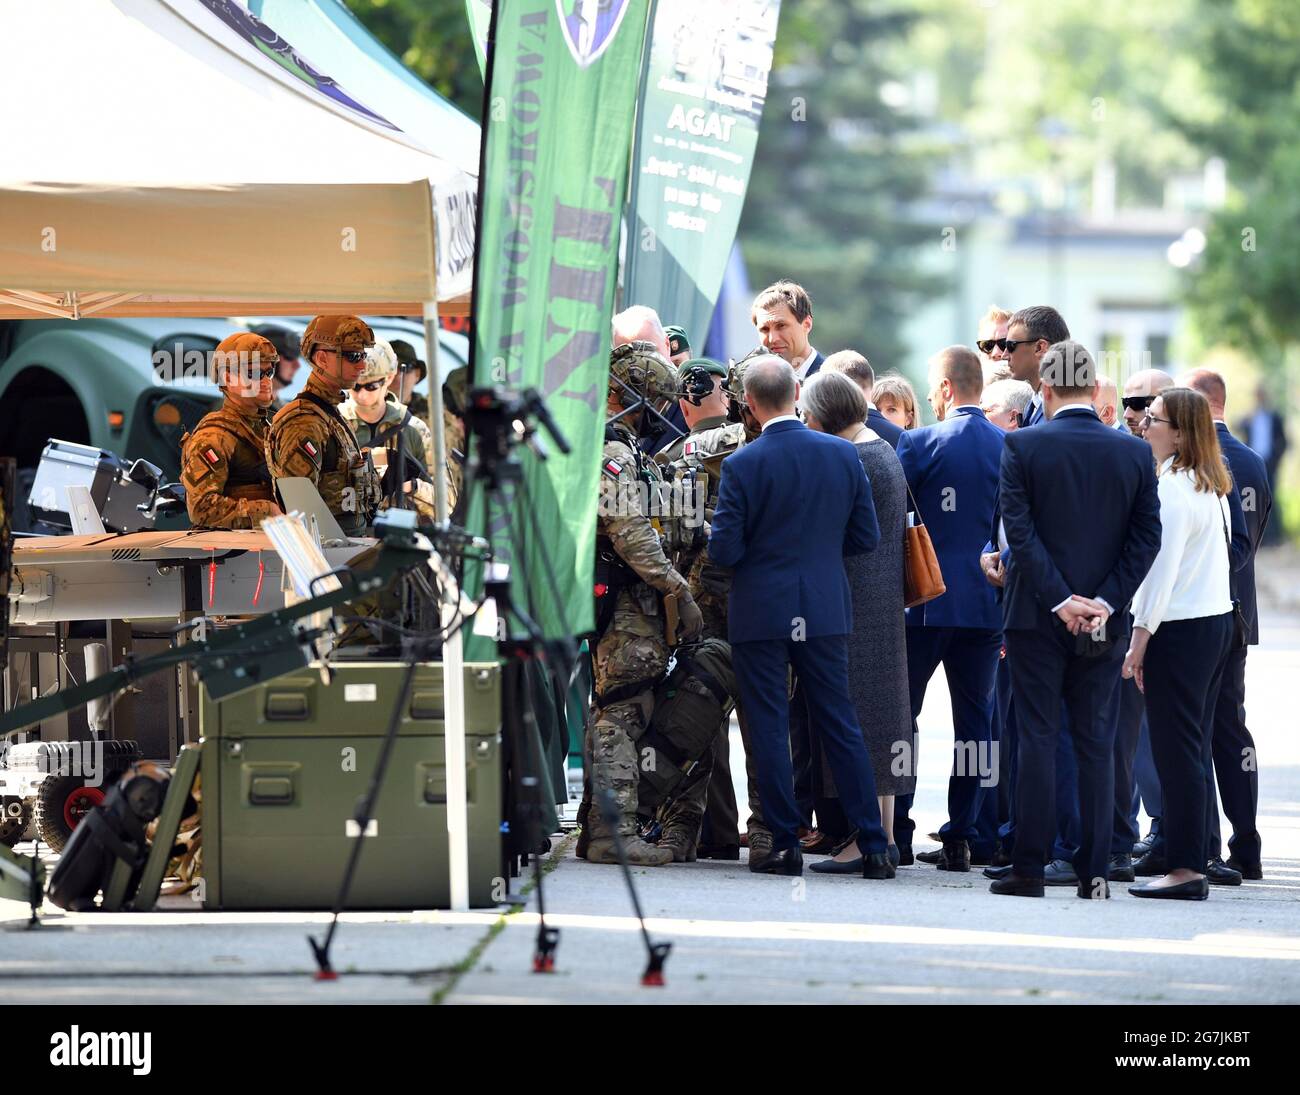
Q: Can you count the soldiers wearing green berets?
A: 2